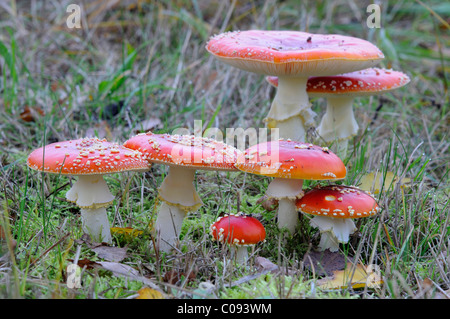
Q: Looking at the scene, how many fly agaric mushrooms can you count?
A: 7